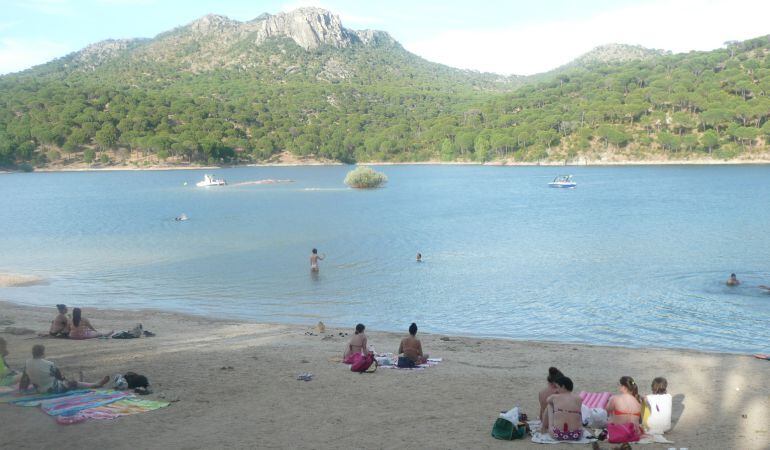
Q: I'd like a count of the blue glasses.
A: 0